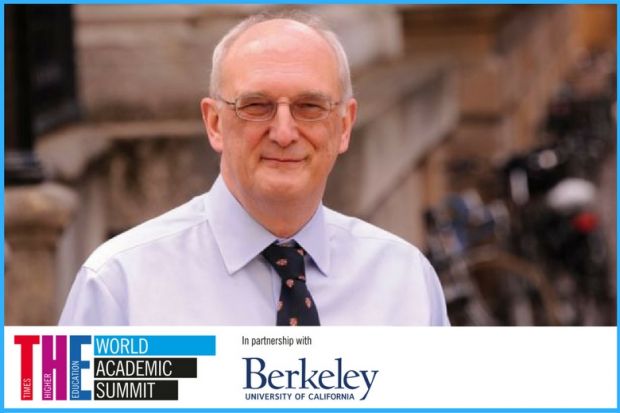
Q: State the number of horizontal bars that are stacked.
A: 3